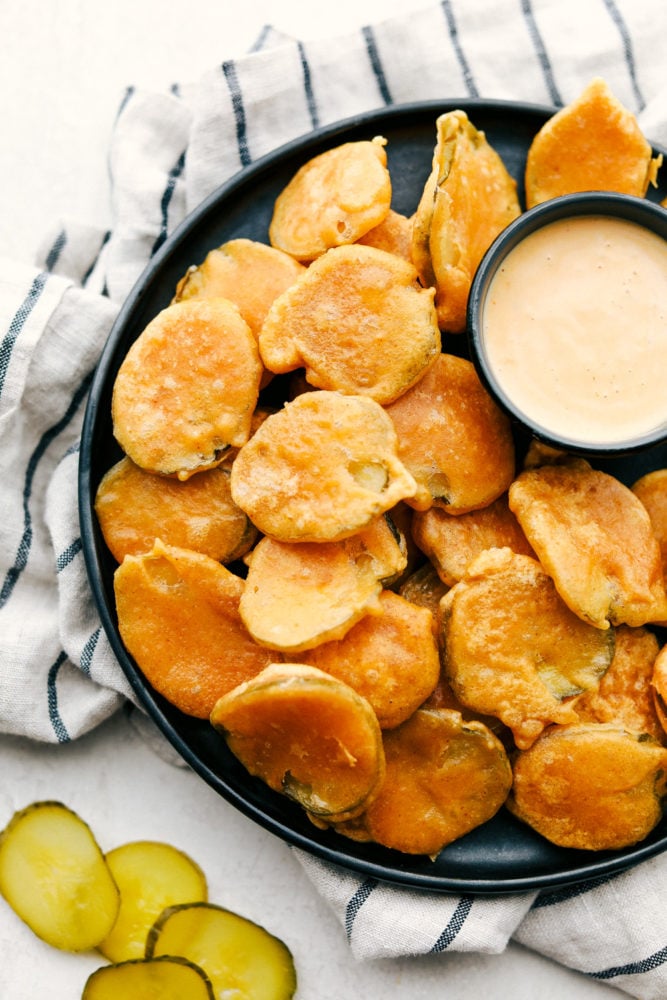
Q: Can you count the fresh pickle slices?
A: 4